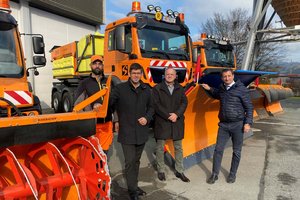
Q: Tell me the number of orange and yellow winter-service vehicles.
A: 3